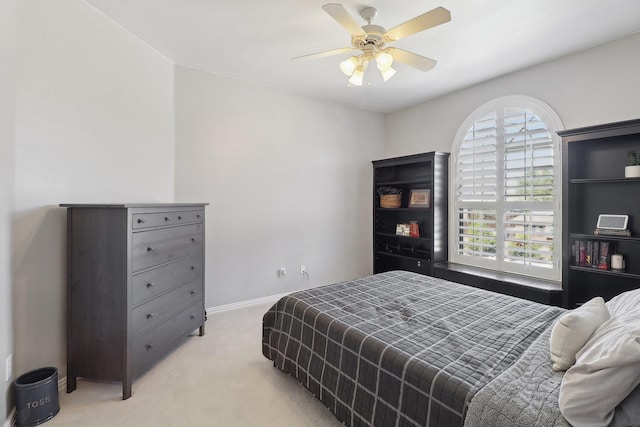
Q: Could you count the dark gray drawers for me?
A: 6